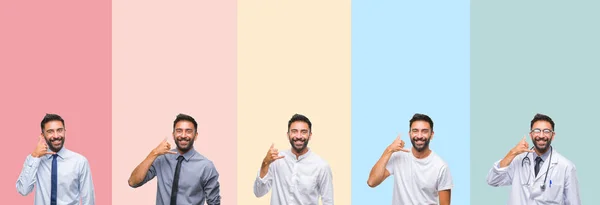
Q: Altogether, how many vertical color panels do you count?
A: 5